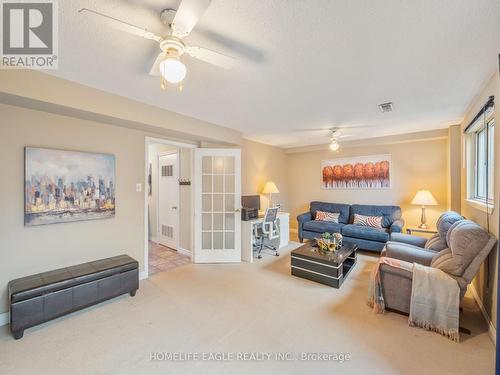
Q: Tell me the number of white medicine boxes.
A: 0